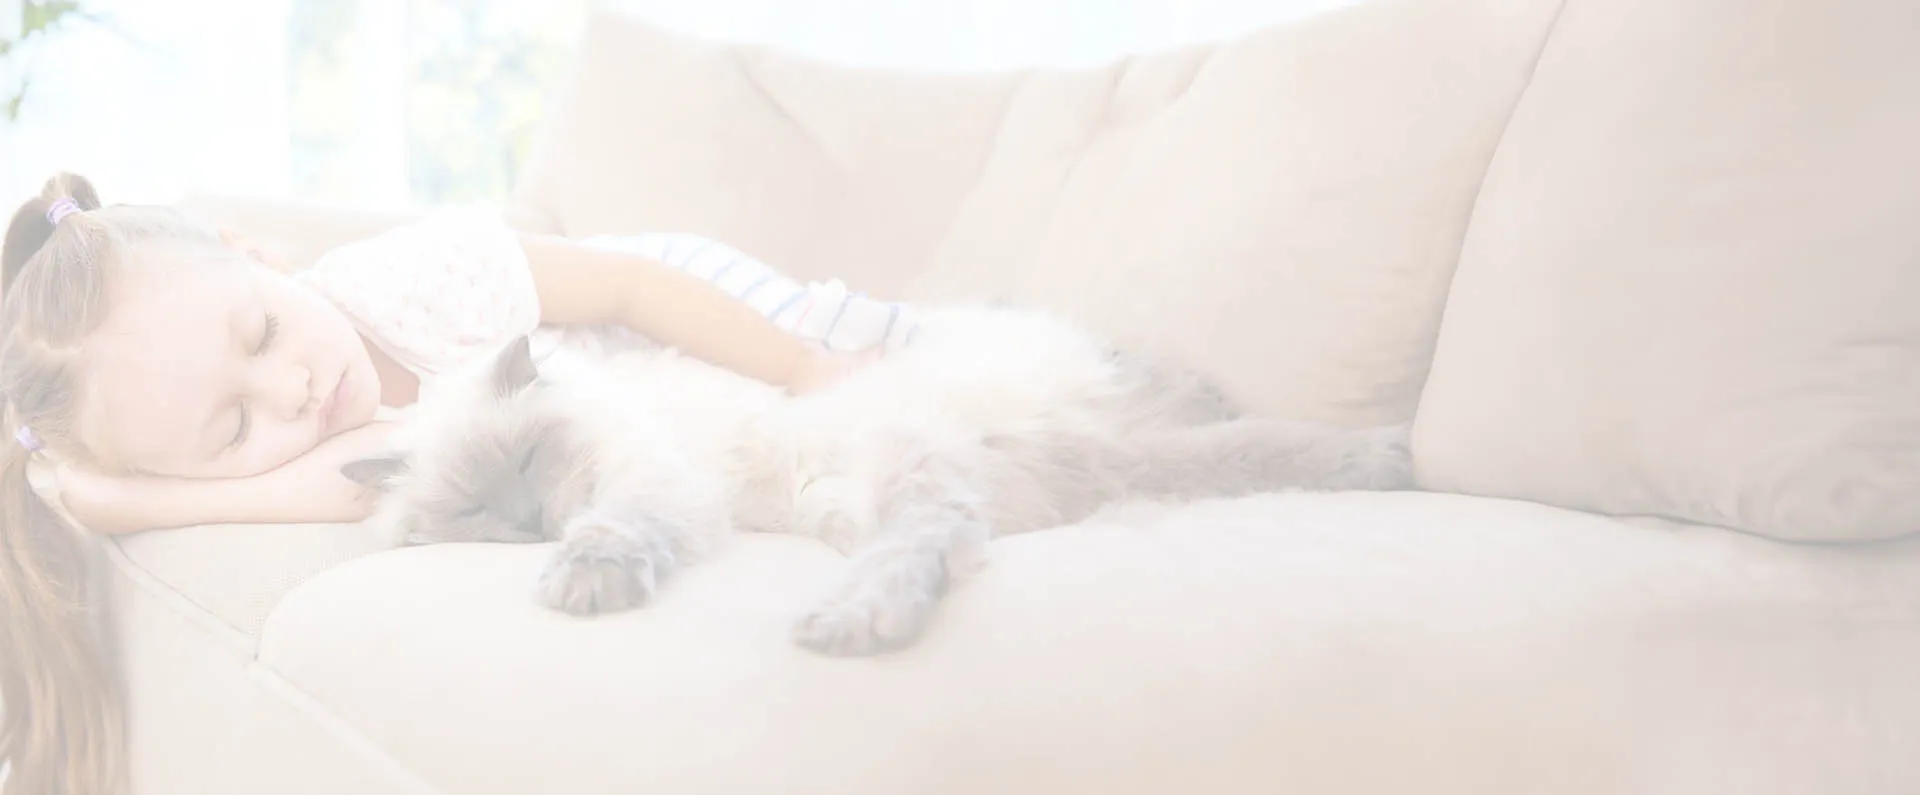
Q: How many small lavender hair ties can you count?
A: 2